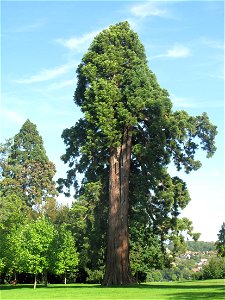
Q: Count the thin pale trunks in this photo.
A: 2